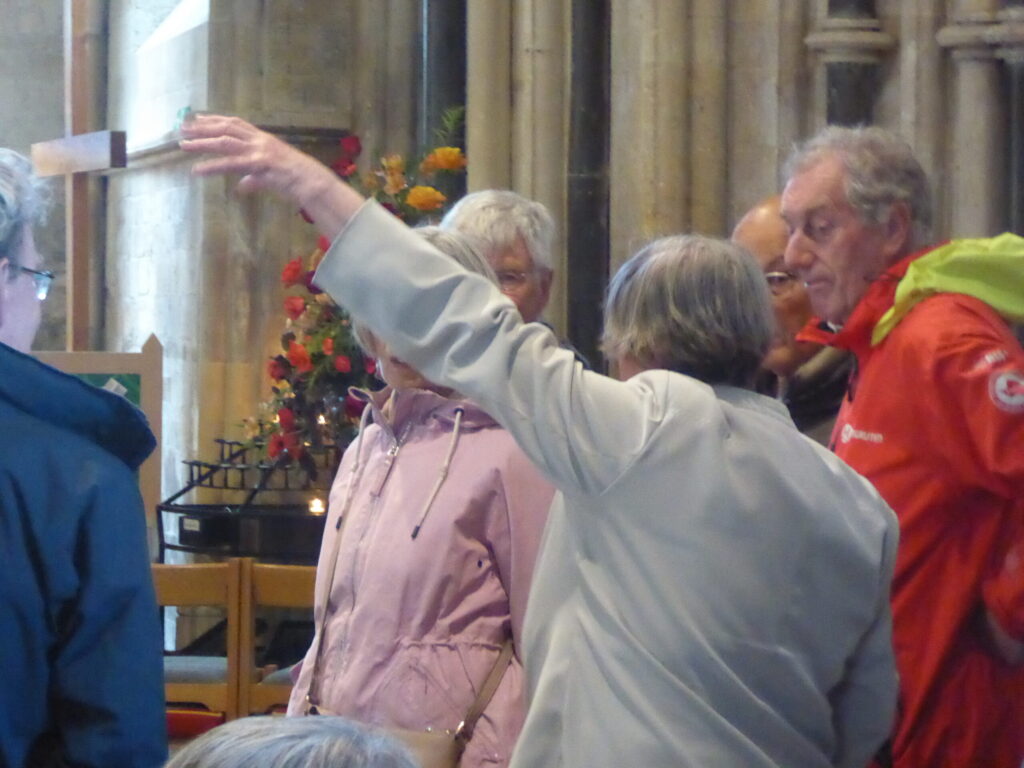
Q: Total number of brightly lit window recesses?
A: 1